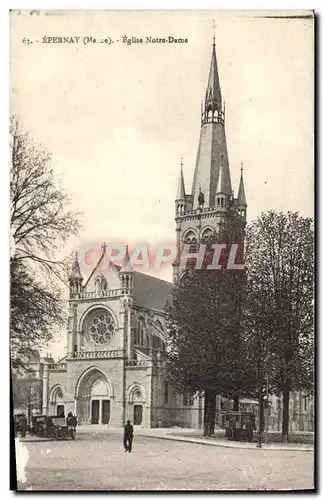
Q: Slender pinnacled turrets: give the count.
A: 5